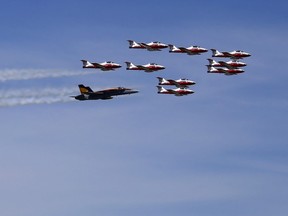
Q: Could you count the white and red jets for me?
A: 9